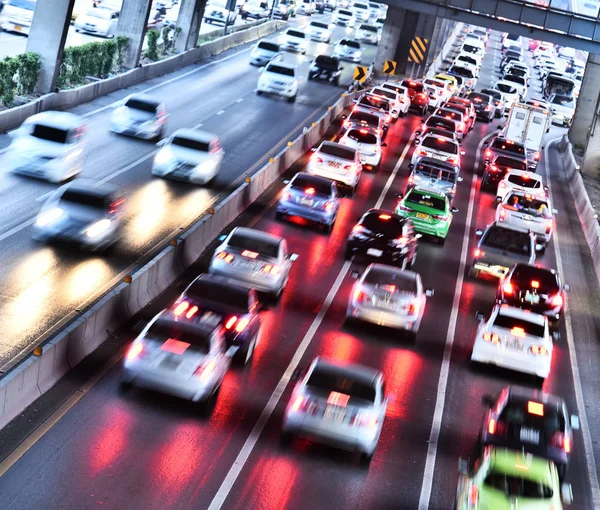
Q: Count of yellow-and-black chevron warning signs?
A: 2